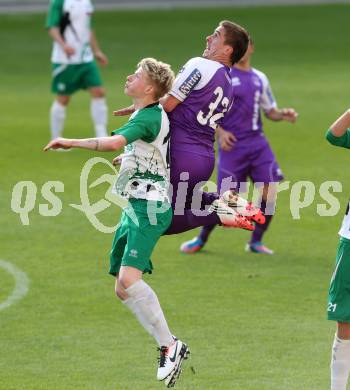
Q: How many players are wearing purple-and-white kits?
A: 2